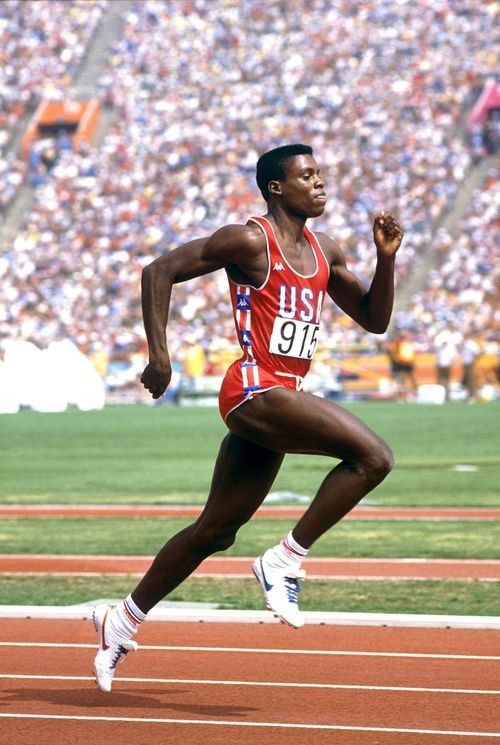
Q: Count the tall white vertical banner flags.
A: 0